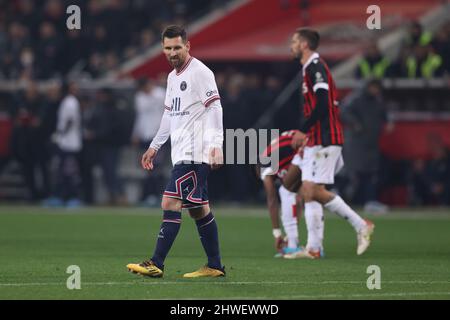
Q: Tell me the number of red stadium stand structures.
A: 1